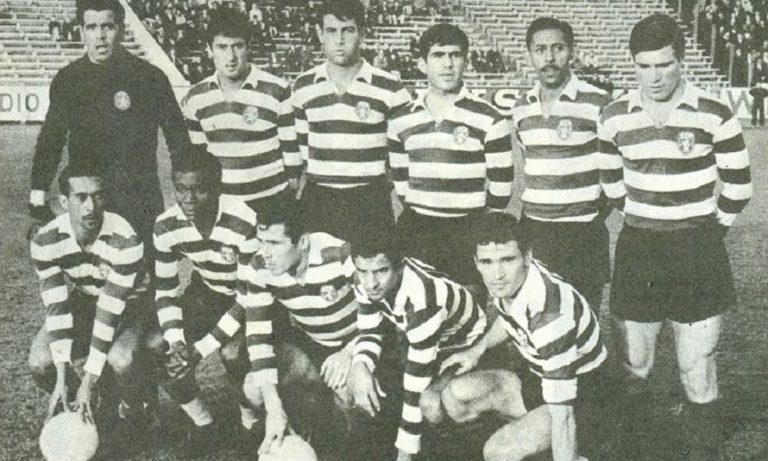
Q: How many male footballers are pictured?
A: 11